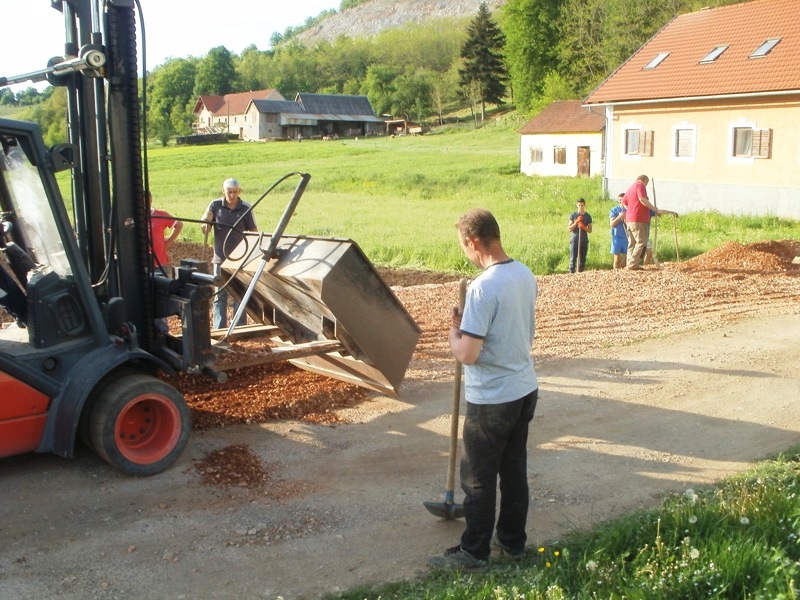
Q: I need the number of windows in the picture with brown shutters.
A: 2